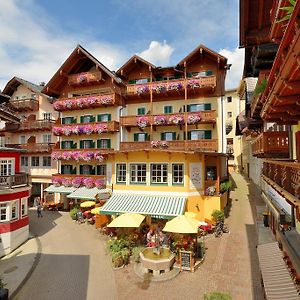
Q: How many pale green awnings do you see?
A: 2